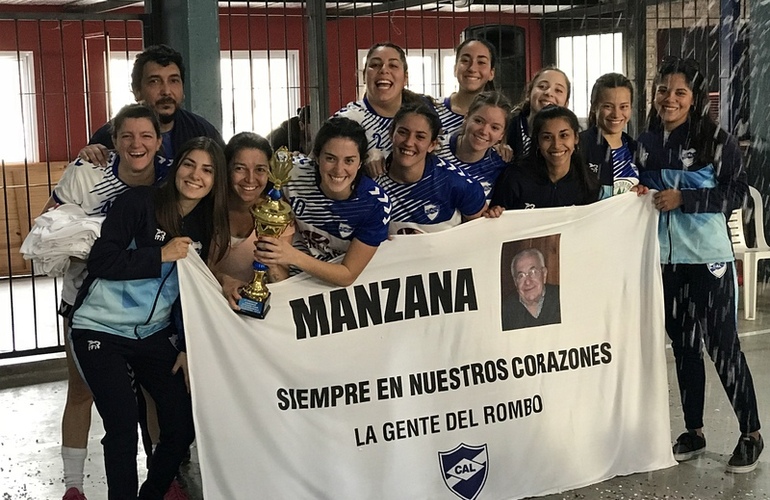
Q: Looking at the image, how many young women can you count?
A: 12